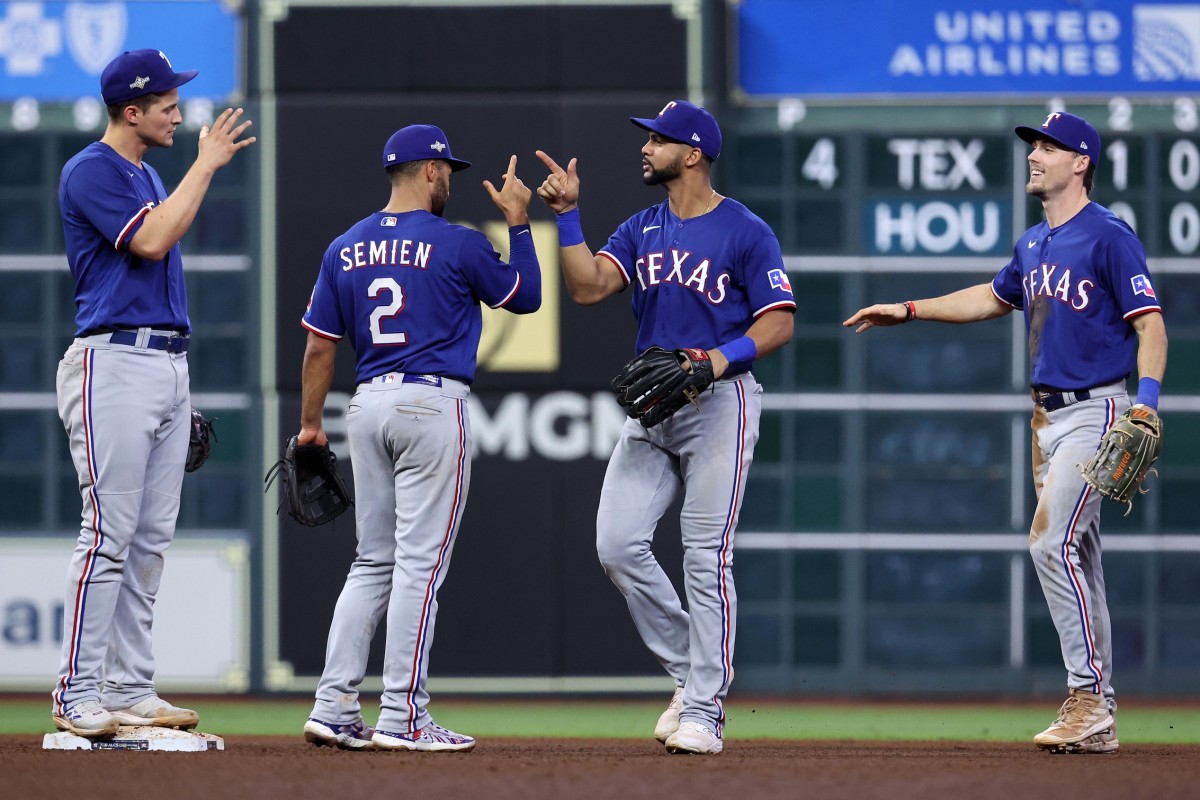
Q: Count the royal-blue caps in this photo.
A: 4